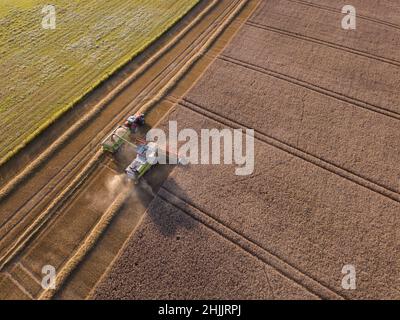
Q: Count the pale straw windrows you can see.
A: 3